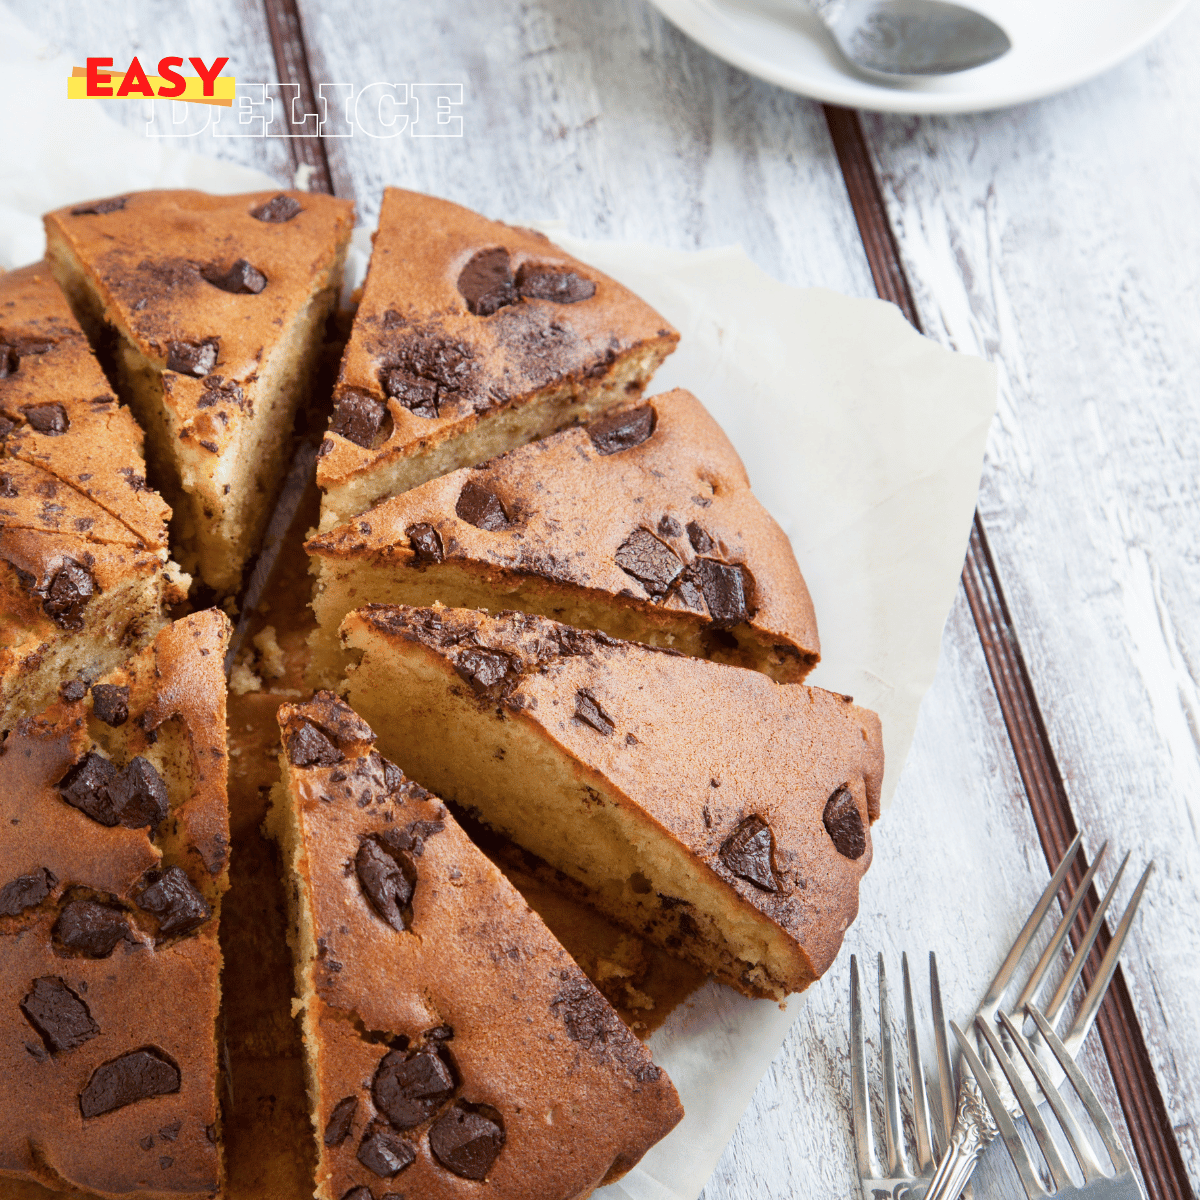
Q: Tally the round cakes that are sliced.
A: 1